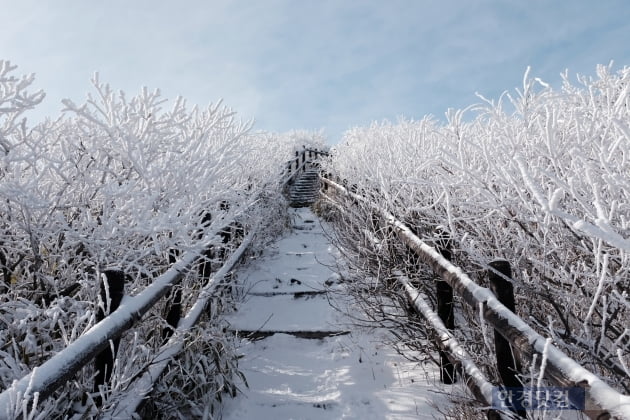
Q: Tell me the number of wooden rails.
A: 4